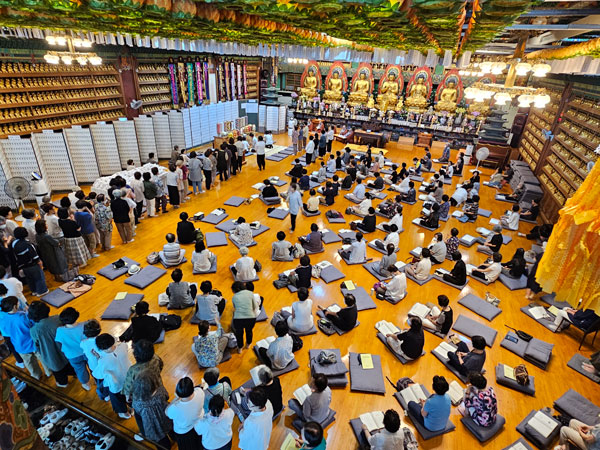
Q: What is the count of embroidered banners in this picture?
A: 10